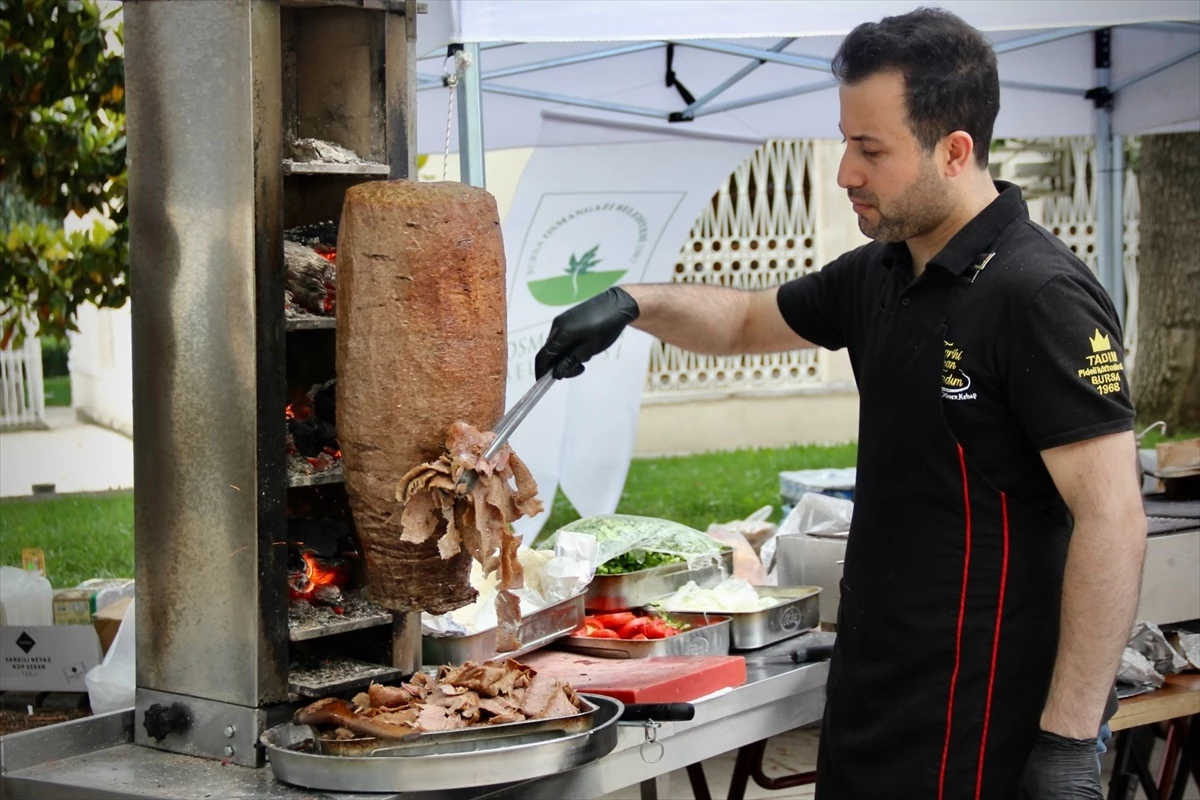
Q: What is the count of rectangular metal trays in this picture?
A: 5